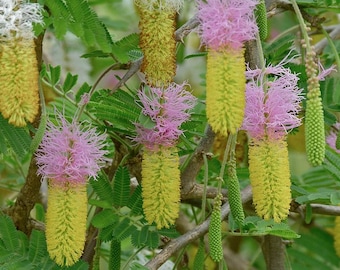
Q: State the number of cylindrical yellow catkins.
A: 6